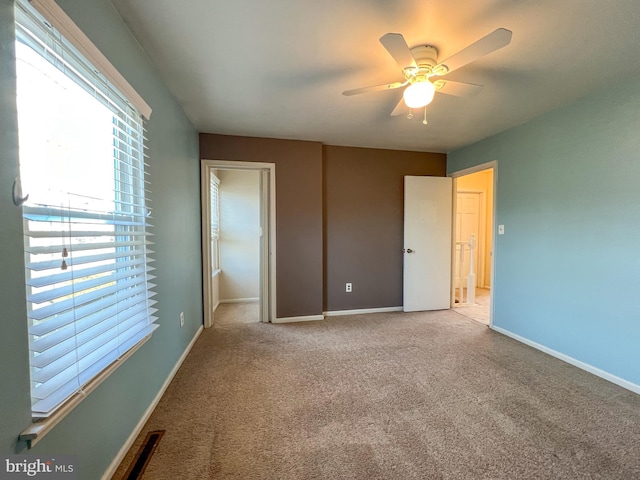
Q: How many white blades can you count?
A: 5